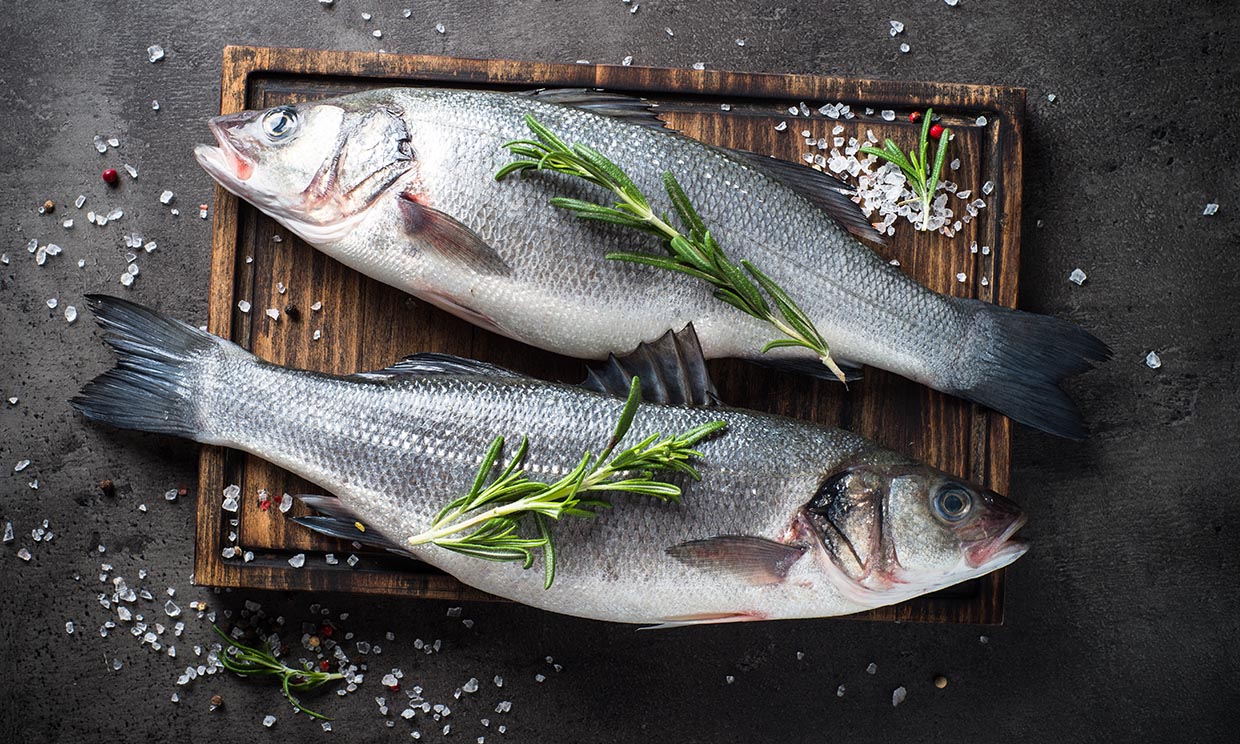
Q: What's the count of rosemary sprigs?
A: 4